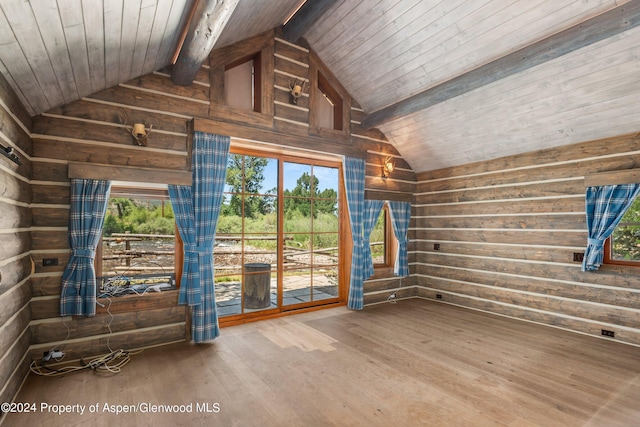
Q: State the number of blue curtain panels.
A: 7